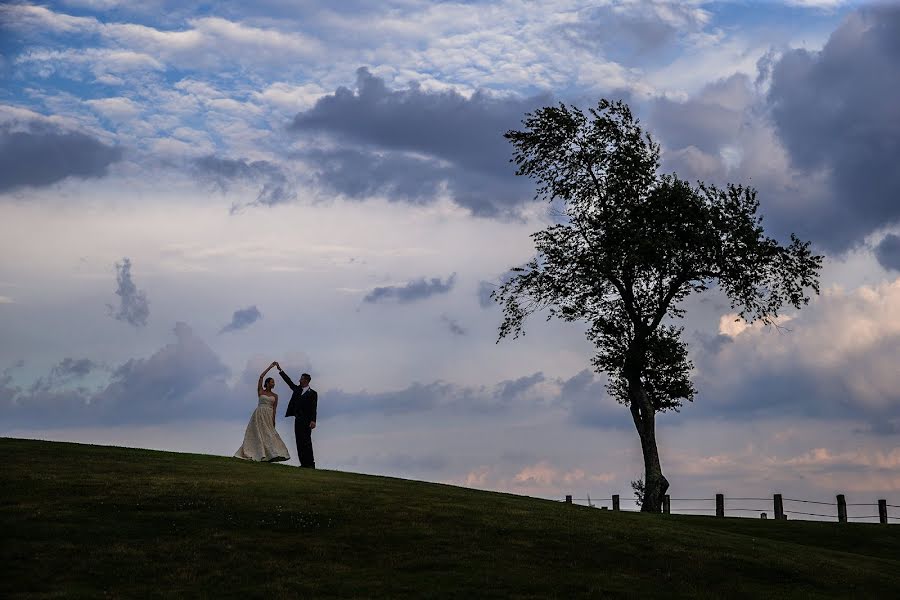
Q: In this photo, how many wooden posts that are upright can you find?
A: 7